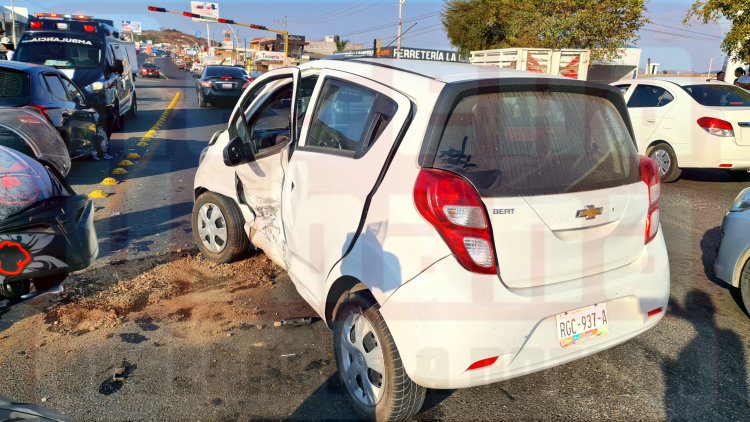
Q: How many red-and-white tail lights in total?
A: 3